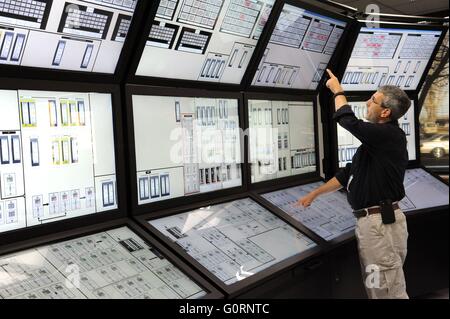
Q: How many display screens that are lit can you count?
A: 12